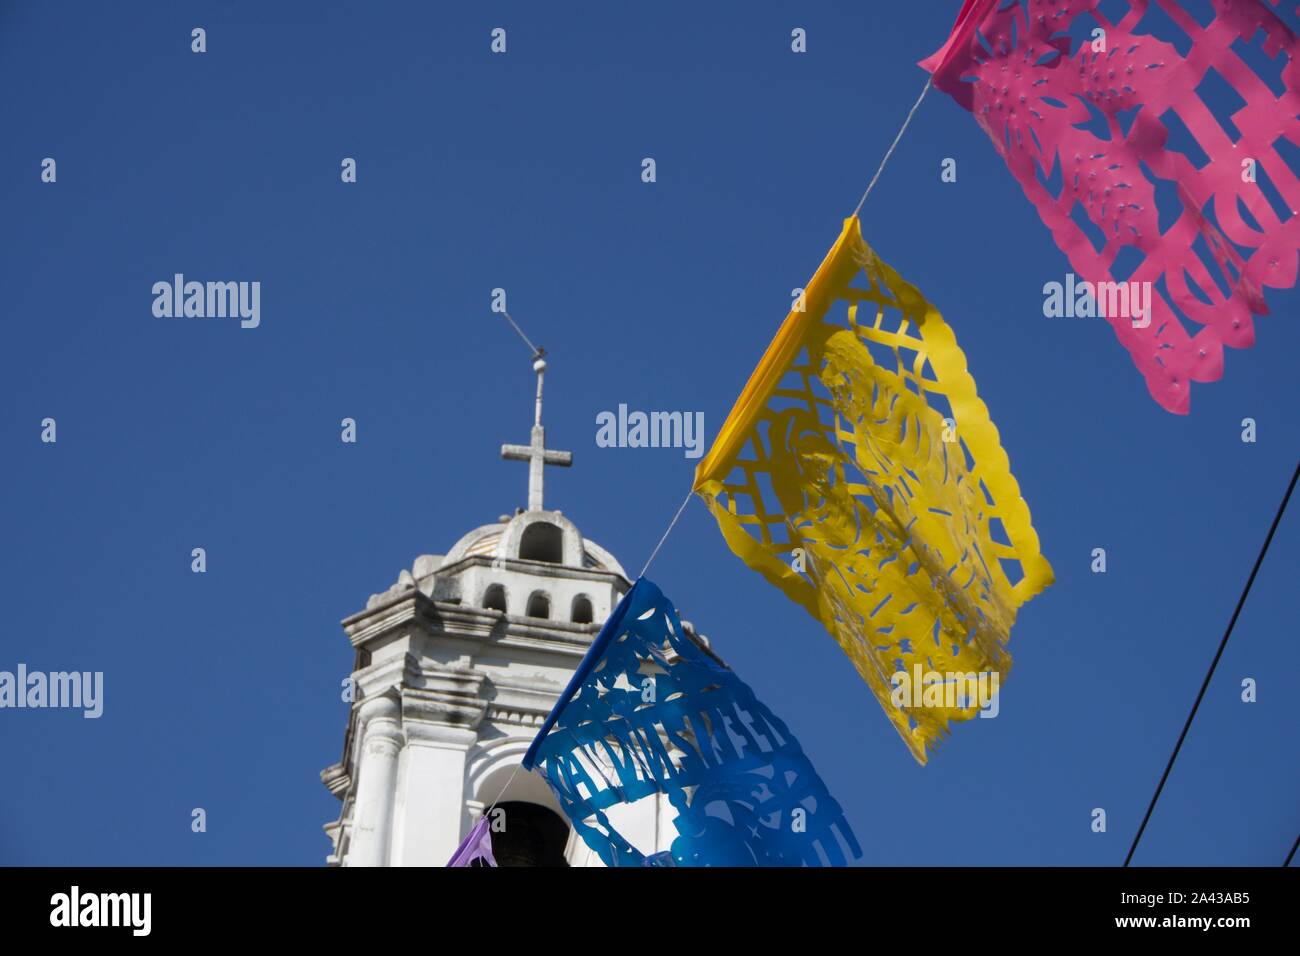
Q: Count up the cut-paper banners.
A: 4